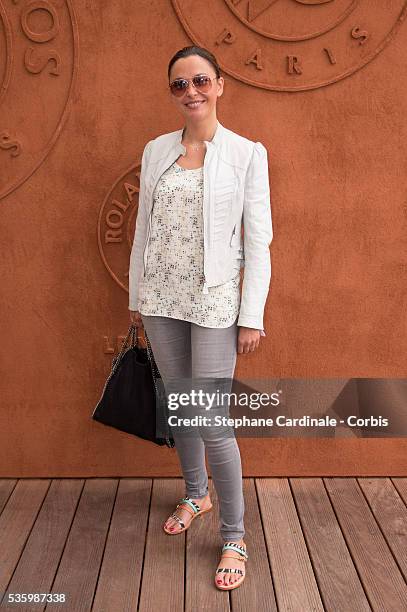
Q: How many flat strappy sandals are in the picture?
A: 2